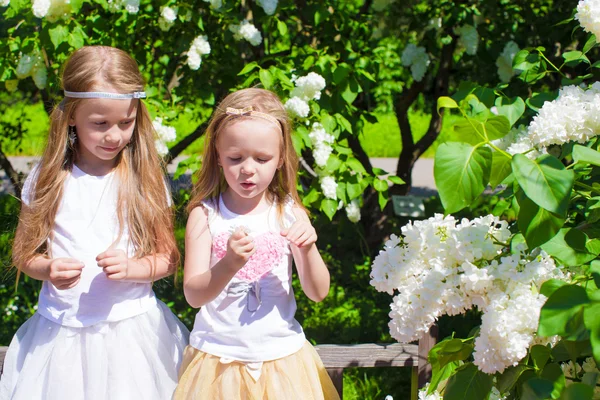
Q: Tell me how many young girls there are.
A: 2